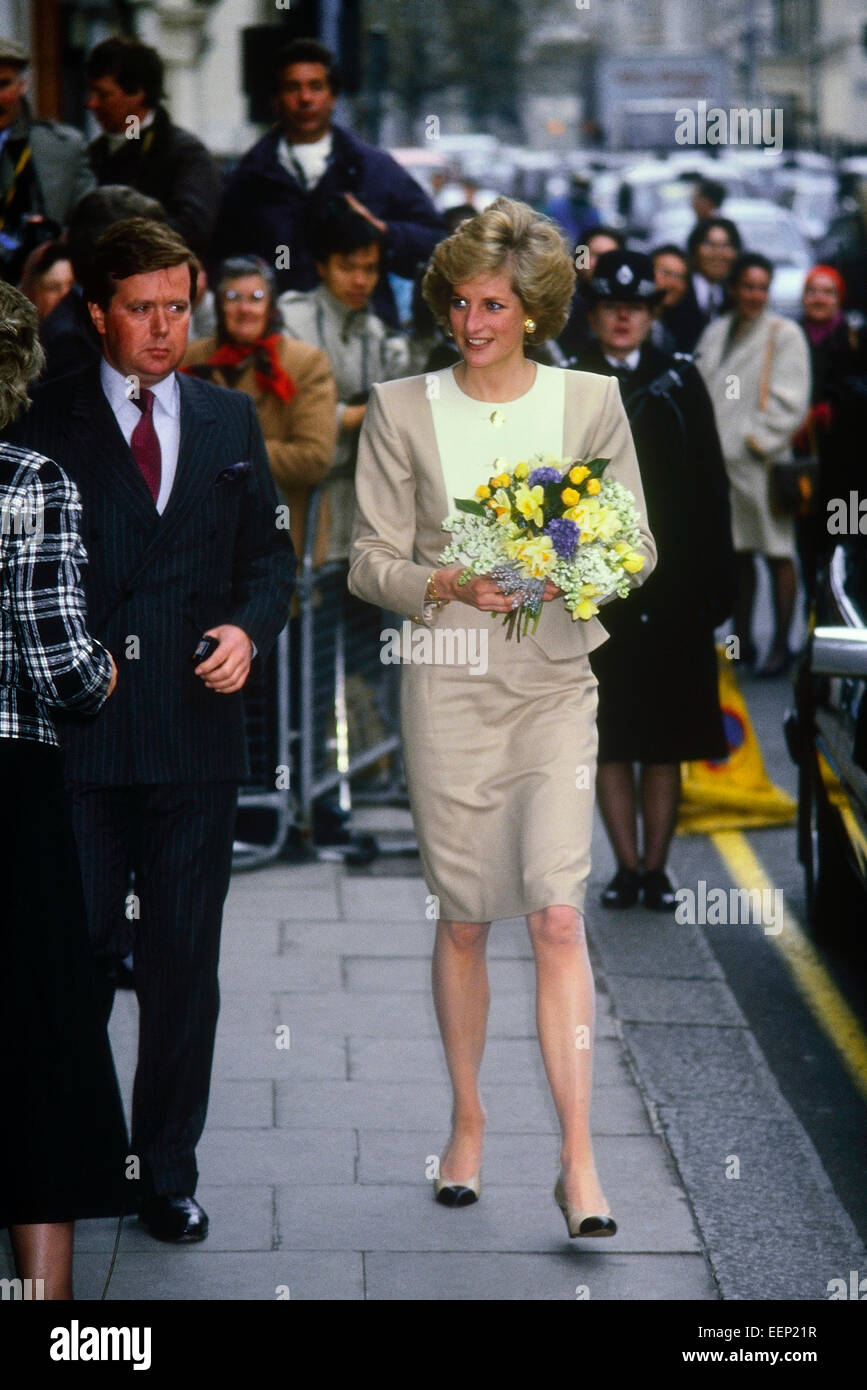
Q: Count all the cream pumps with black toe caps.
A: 2